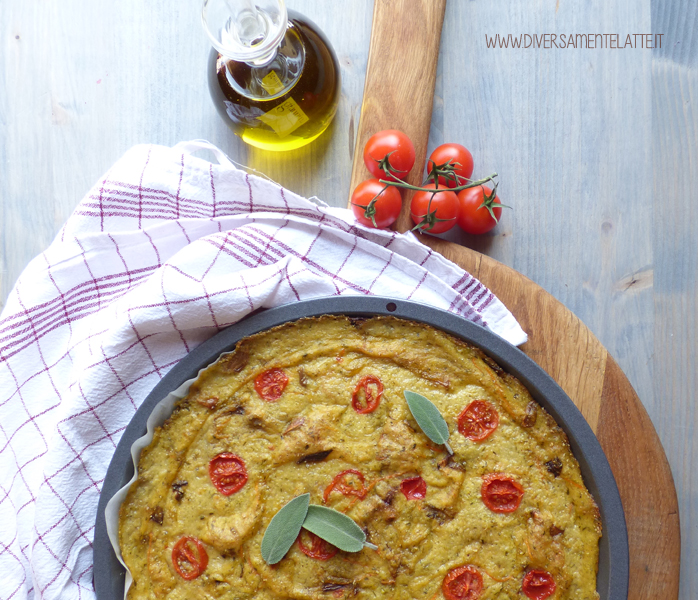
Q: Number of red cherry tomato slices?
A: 11